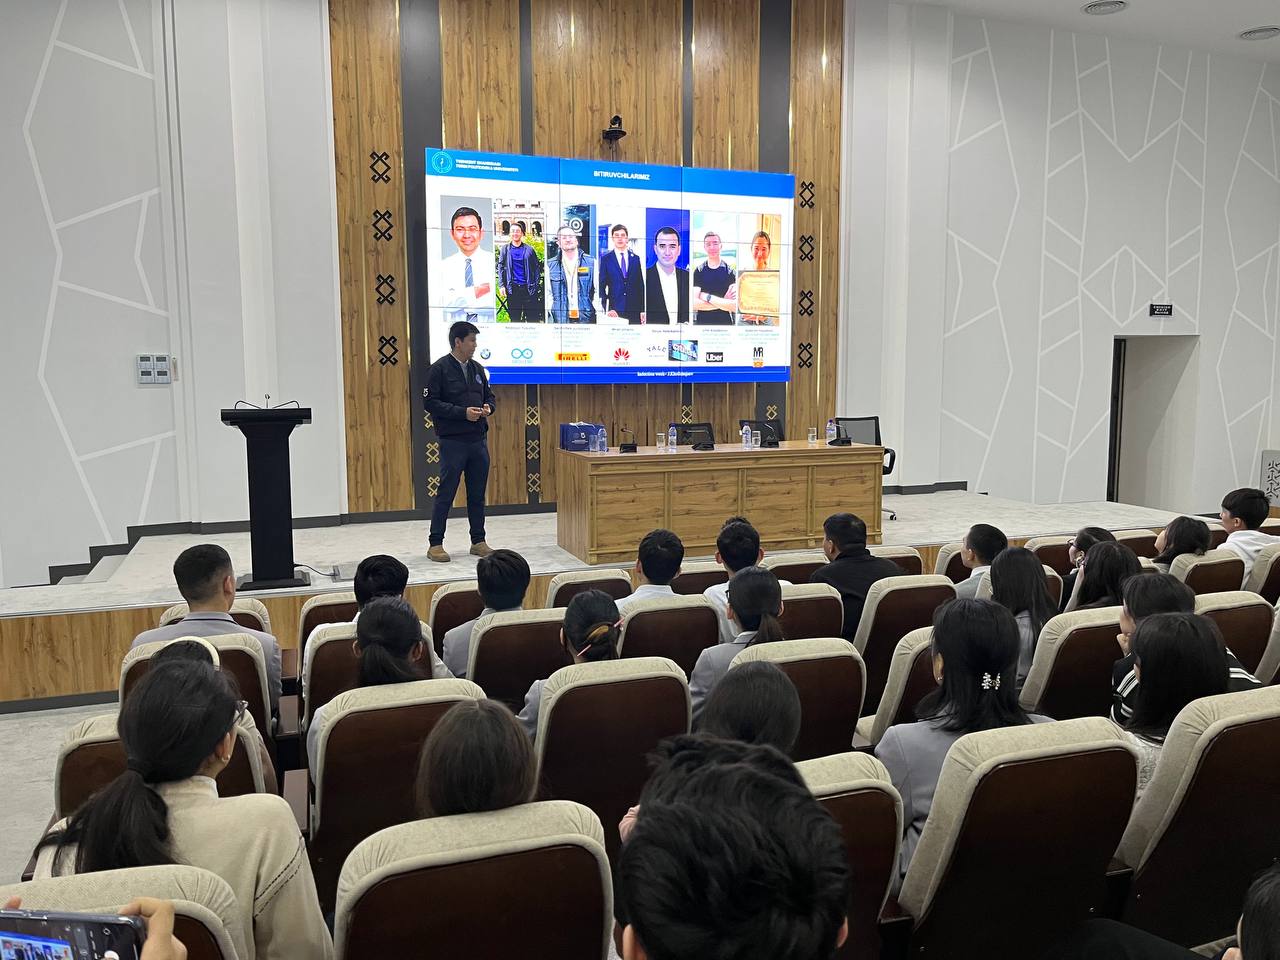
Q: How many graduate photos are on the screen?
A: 7